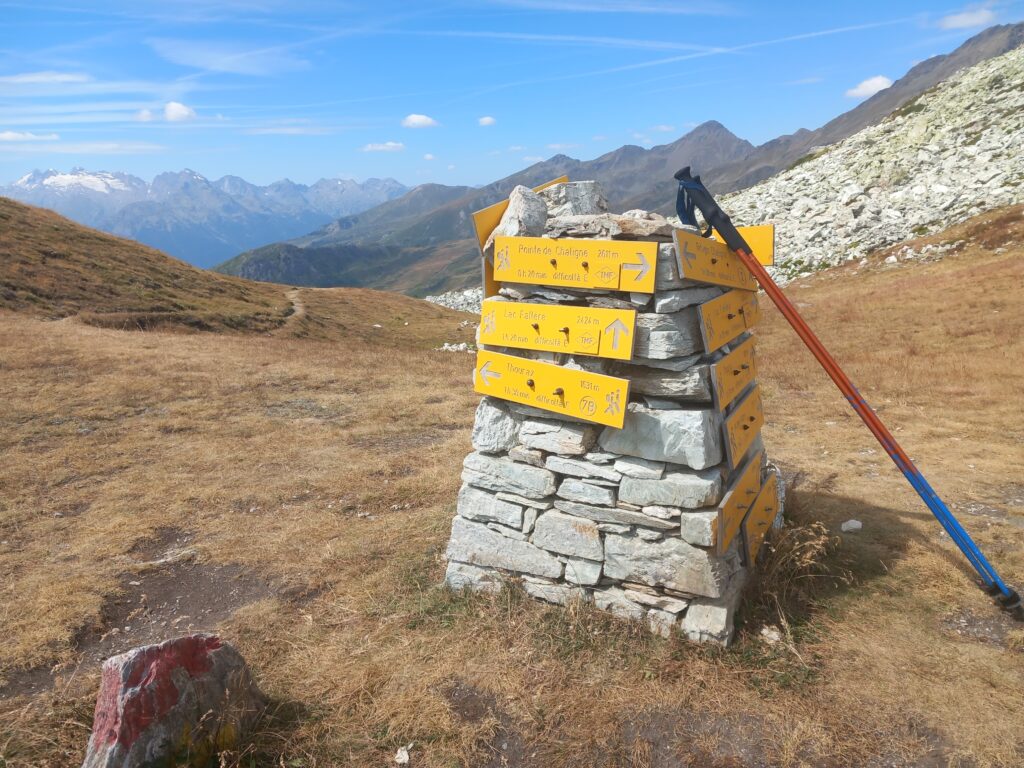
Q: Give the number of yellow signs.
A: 12